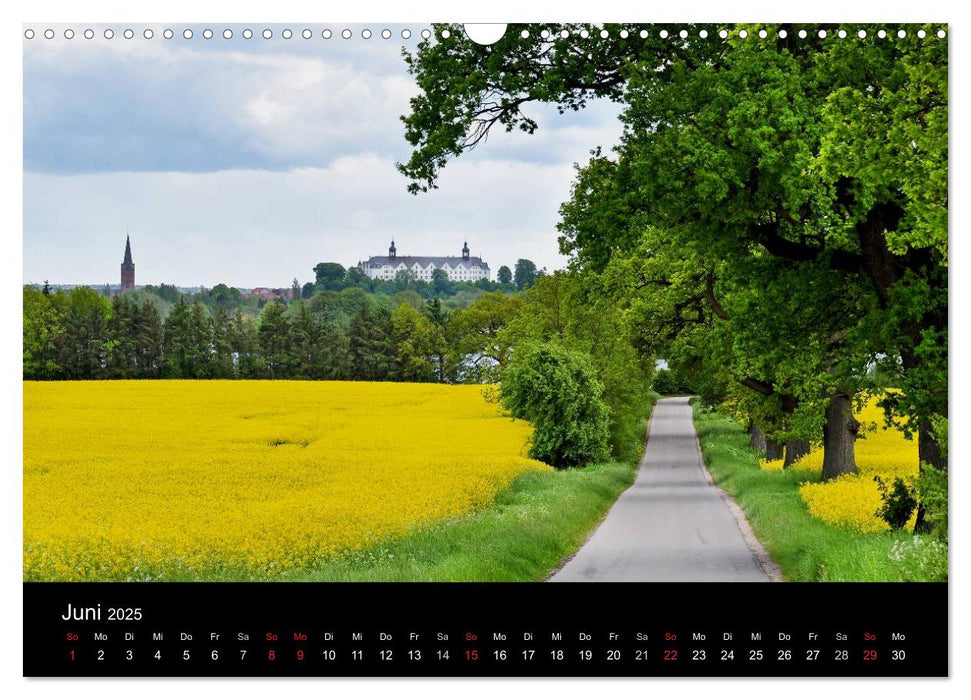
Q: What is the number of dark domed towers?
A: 2